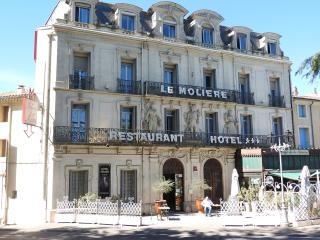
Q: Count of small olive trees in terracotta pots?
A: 2